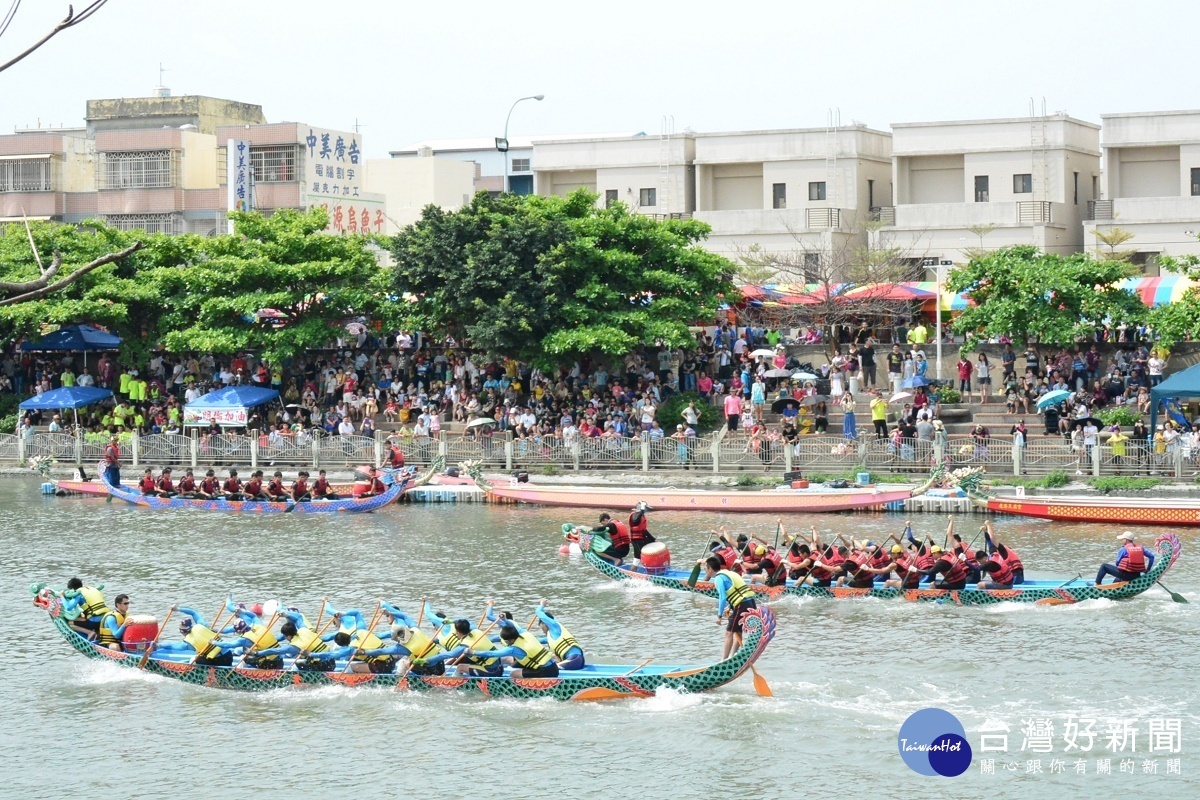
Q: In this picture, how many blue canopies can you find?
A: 4